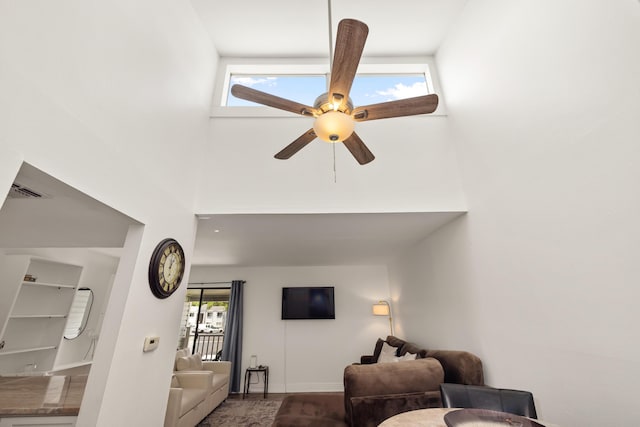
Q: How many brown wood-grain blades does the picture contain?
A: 5